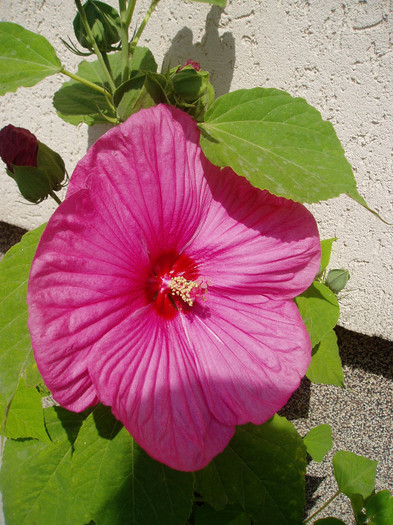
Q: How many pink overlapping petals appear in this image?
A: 5